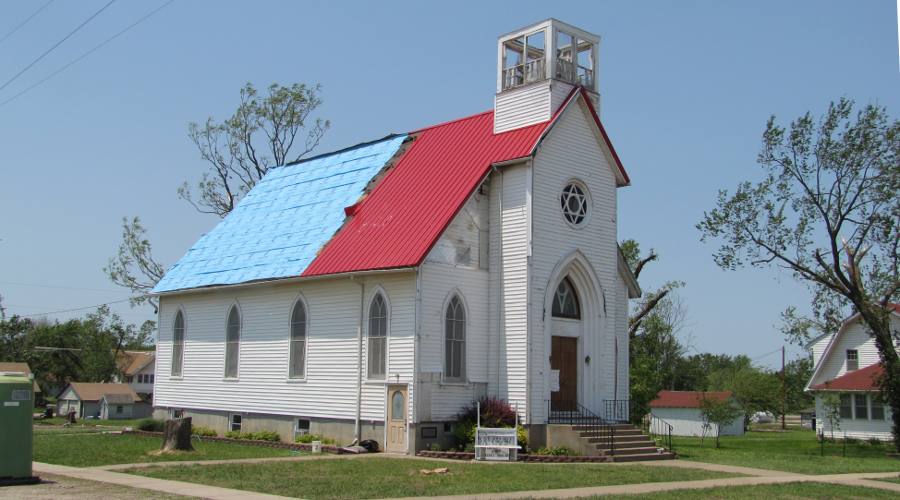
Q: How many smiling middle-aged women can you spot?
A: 0